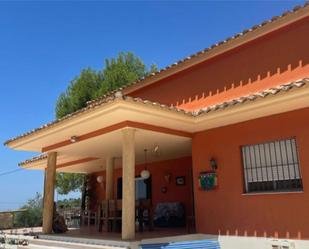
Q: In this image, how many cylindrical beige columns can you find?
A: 3